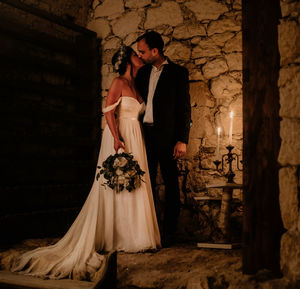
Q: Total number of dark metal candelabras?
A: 1